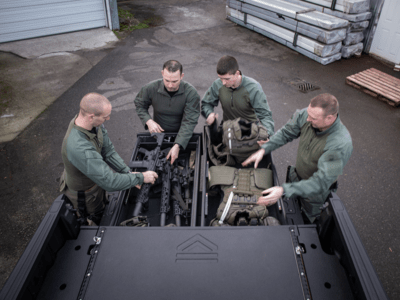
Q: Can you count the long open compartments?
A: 2